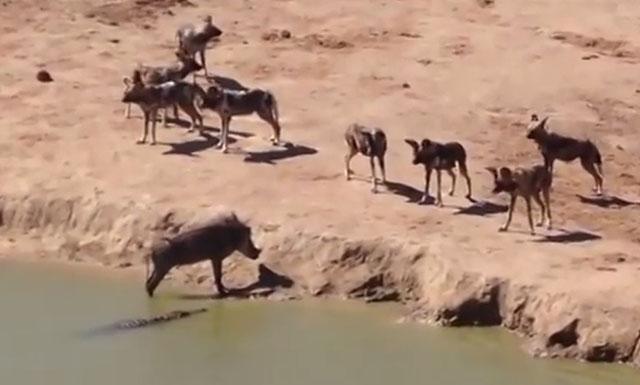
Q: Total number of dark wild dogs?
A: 8